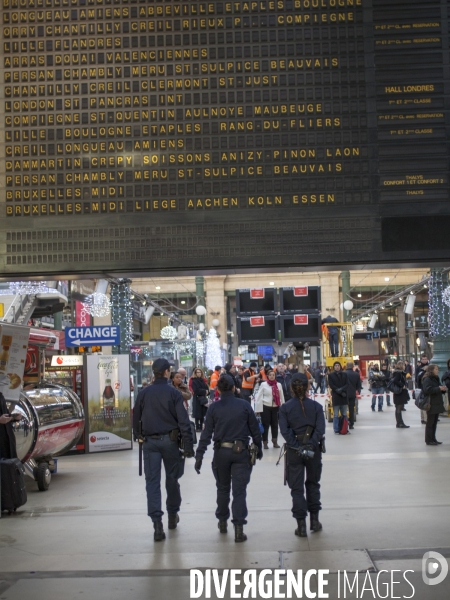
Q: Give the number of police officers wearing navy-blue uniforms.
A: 3